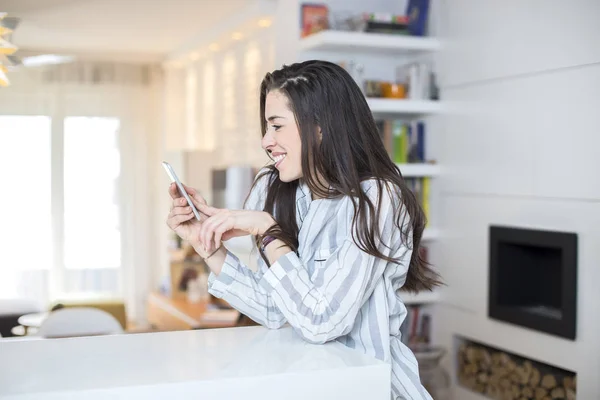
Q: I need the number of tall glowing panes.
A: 2